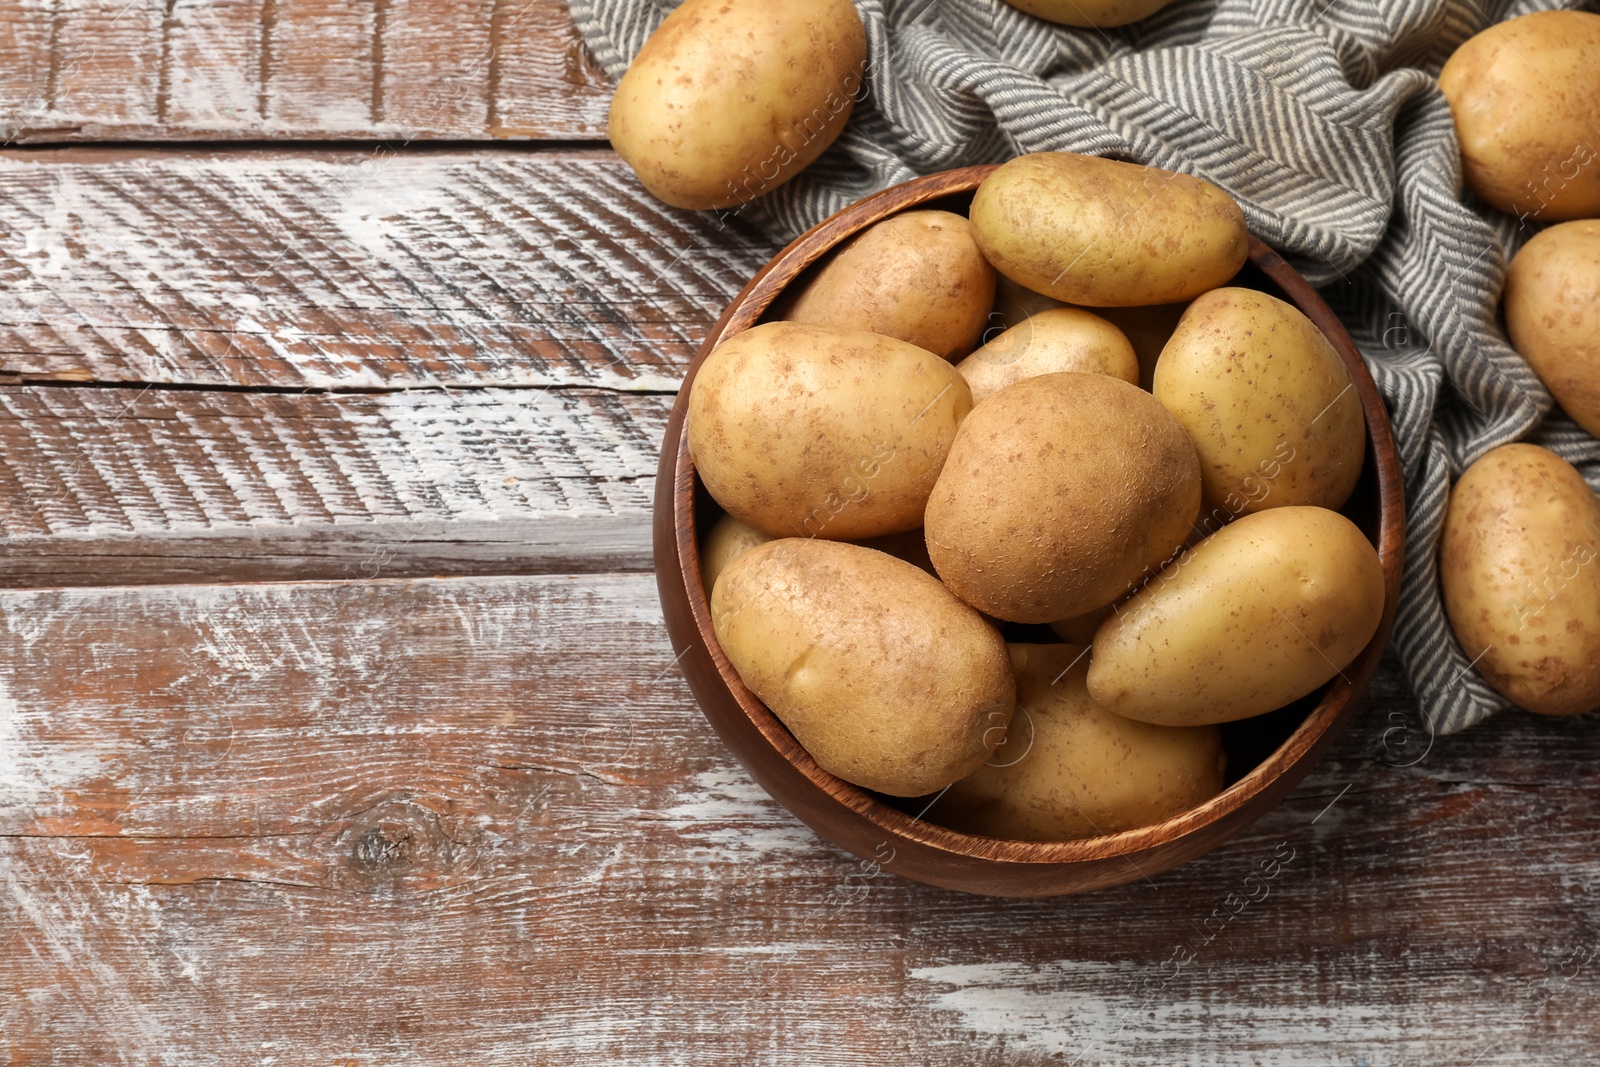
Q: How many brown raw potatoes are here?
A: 15